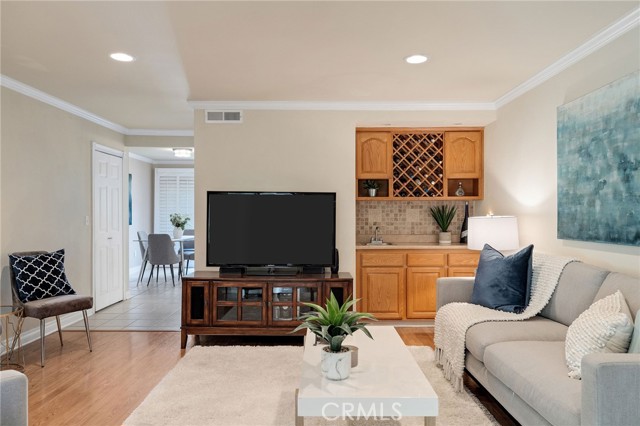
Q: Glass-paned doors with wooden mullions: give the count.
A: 2